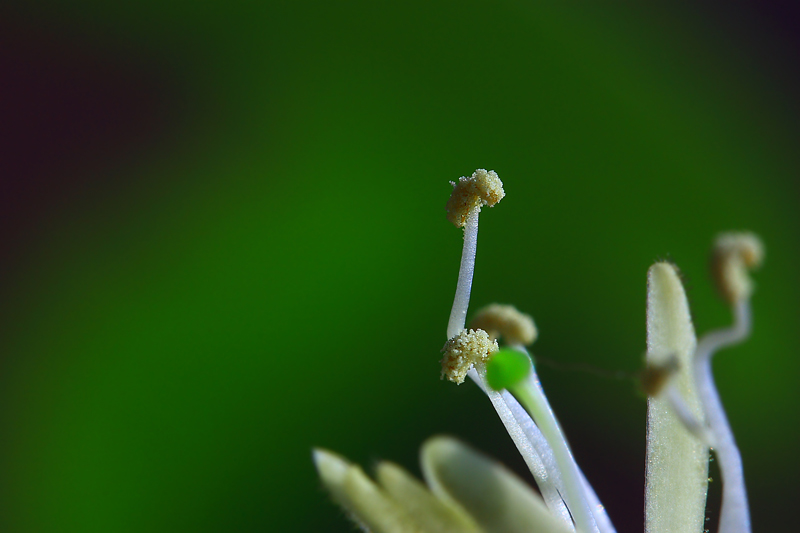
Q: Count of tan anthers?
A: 5